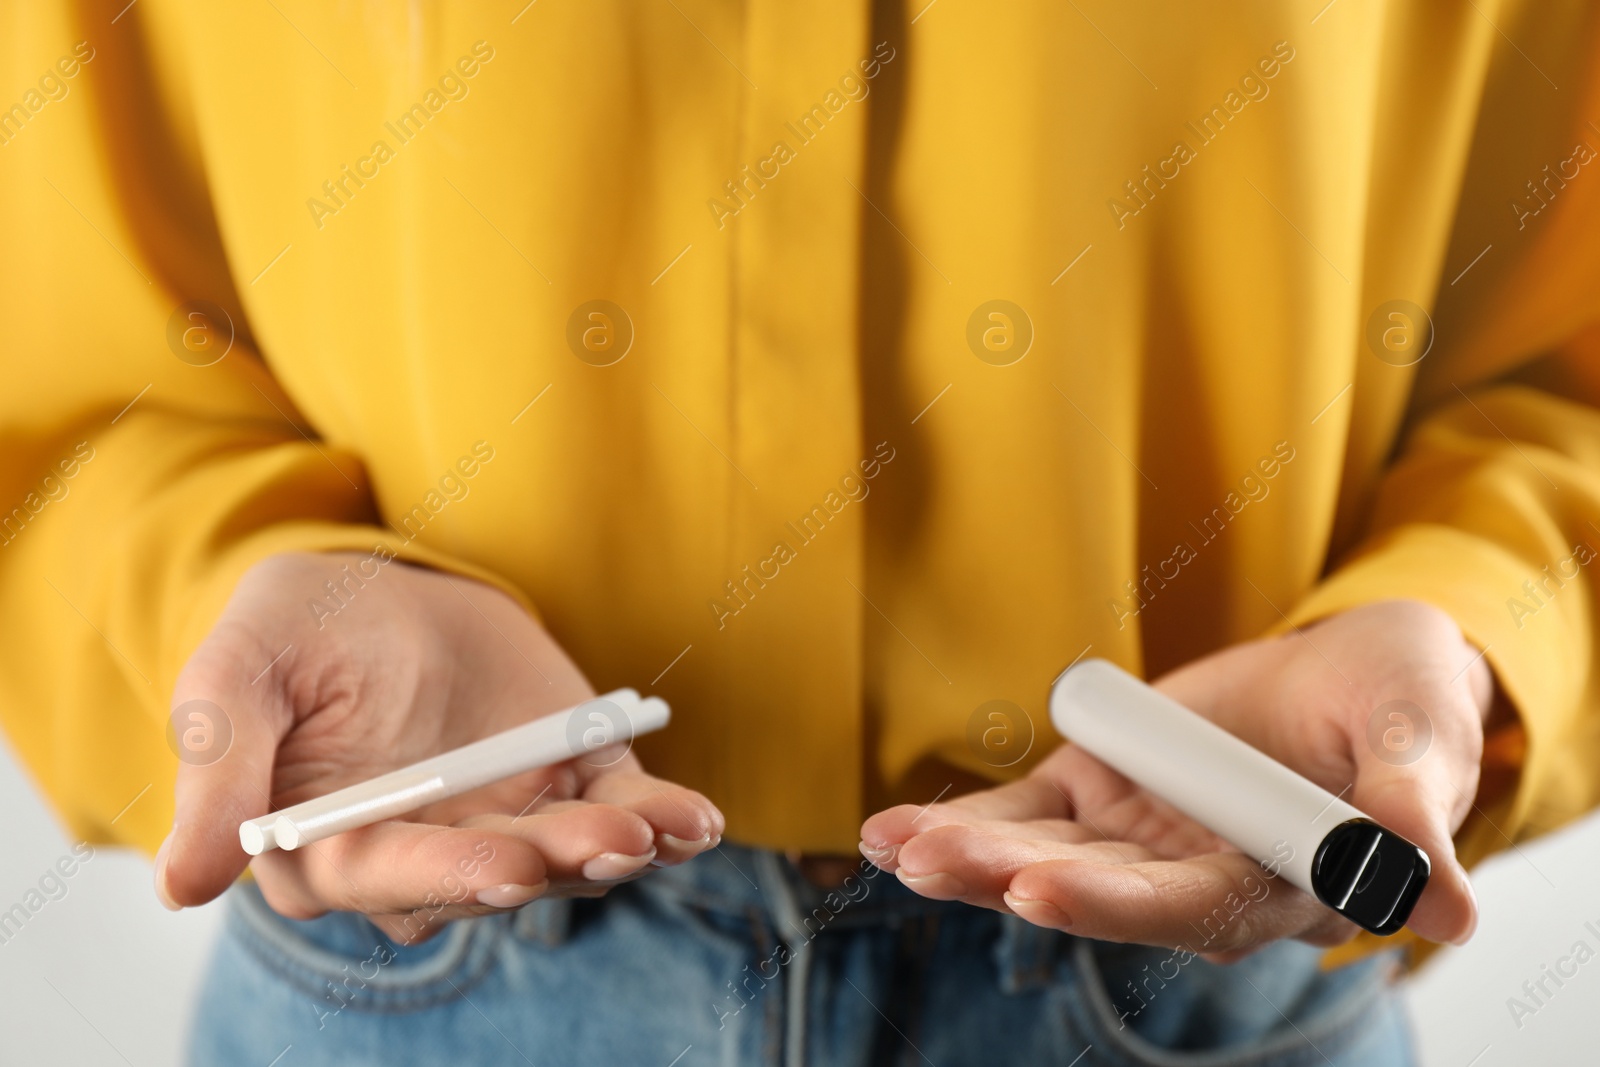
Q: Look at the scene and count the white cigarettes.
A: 2